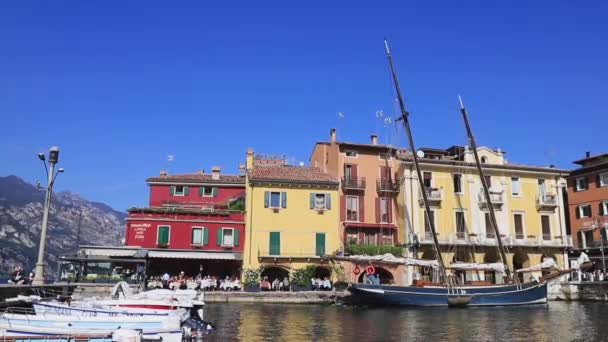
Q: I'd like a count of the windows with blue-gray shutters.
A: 2